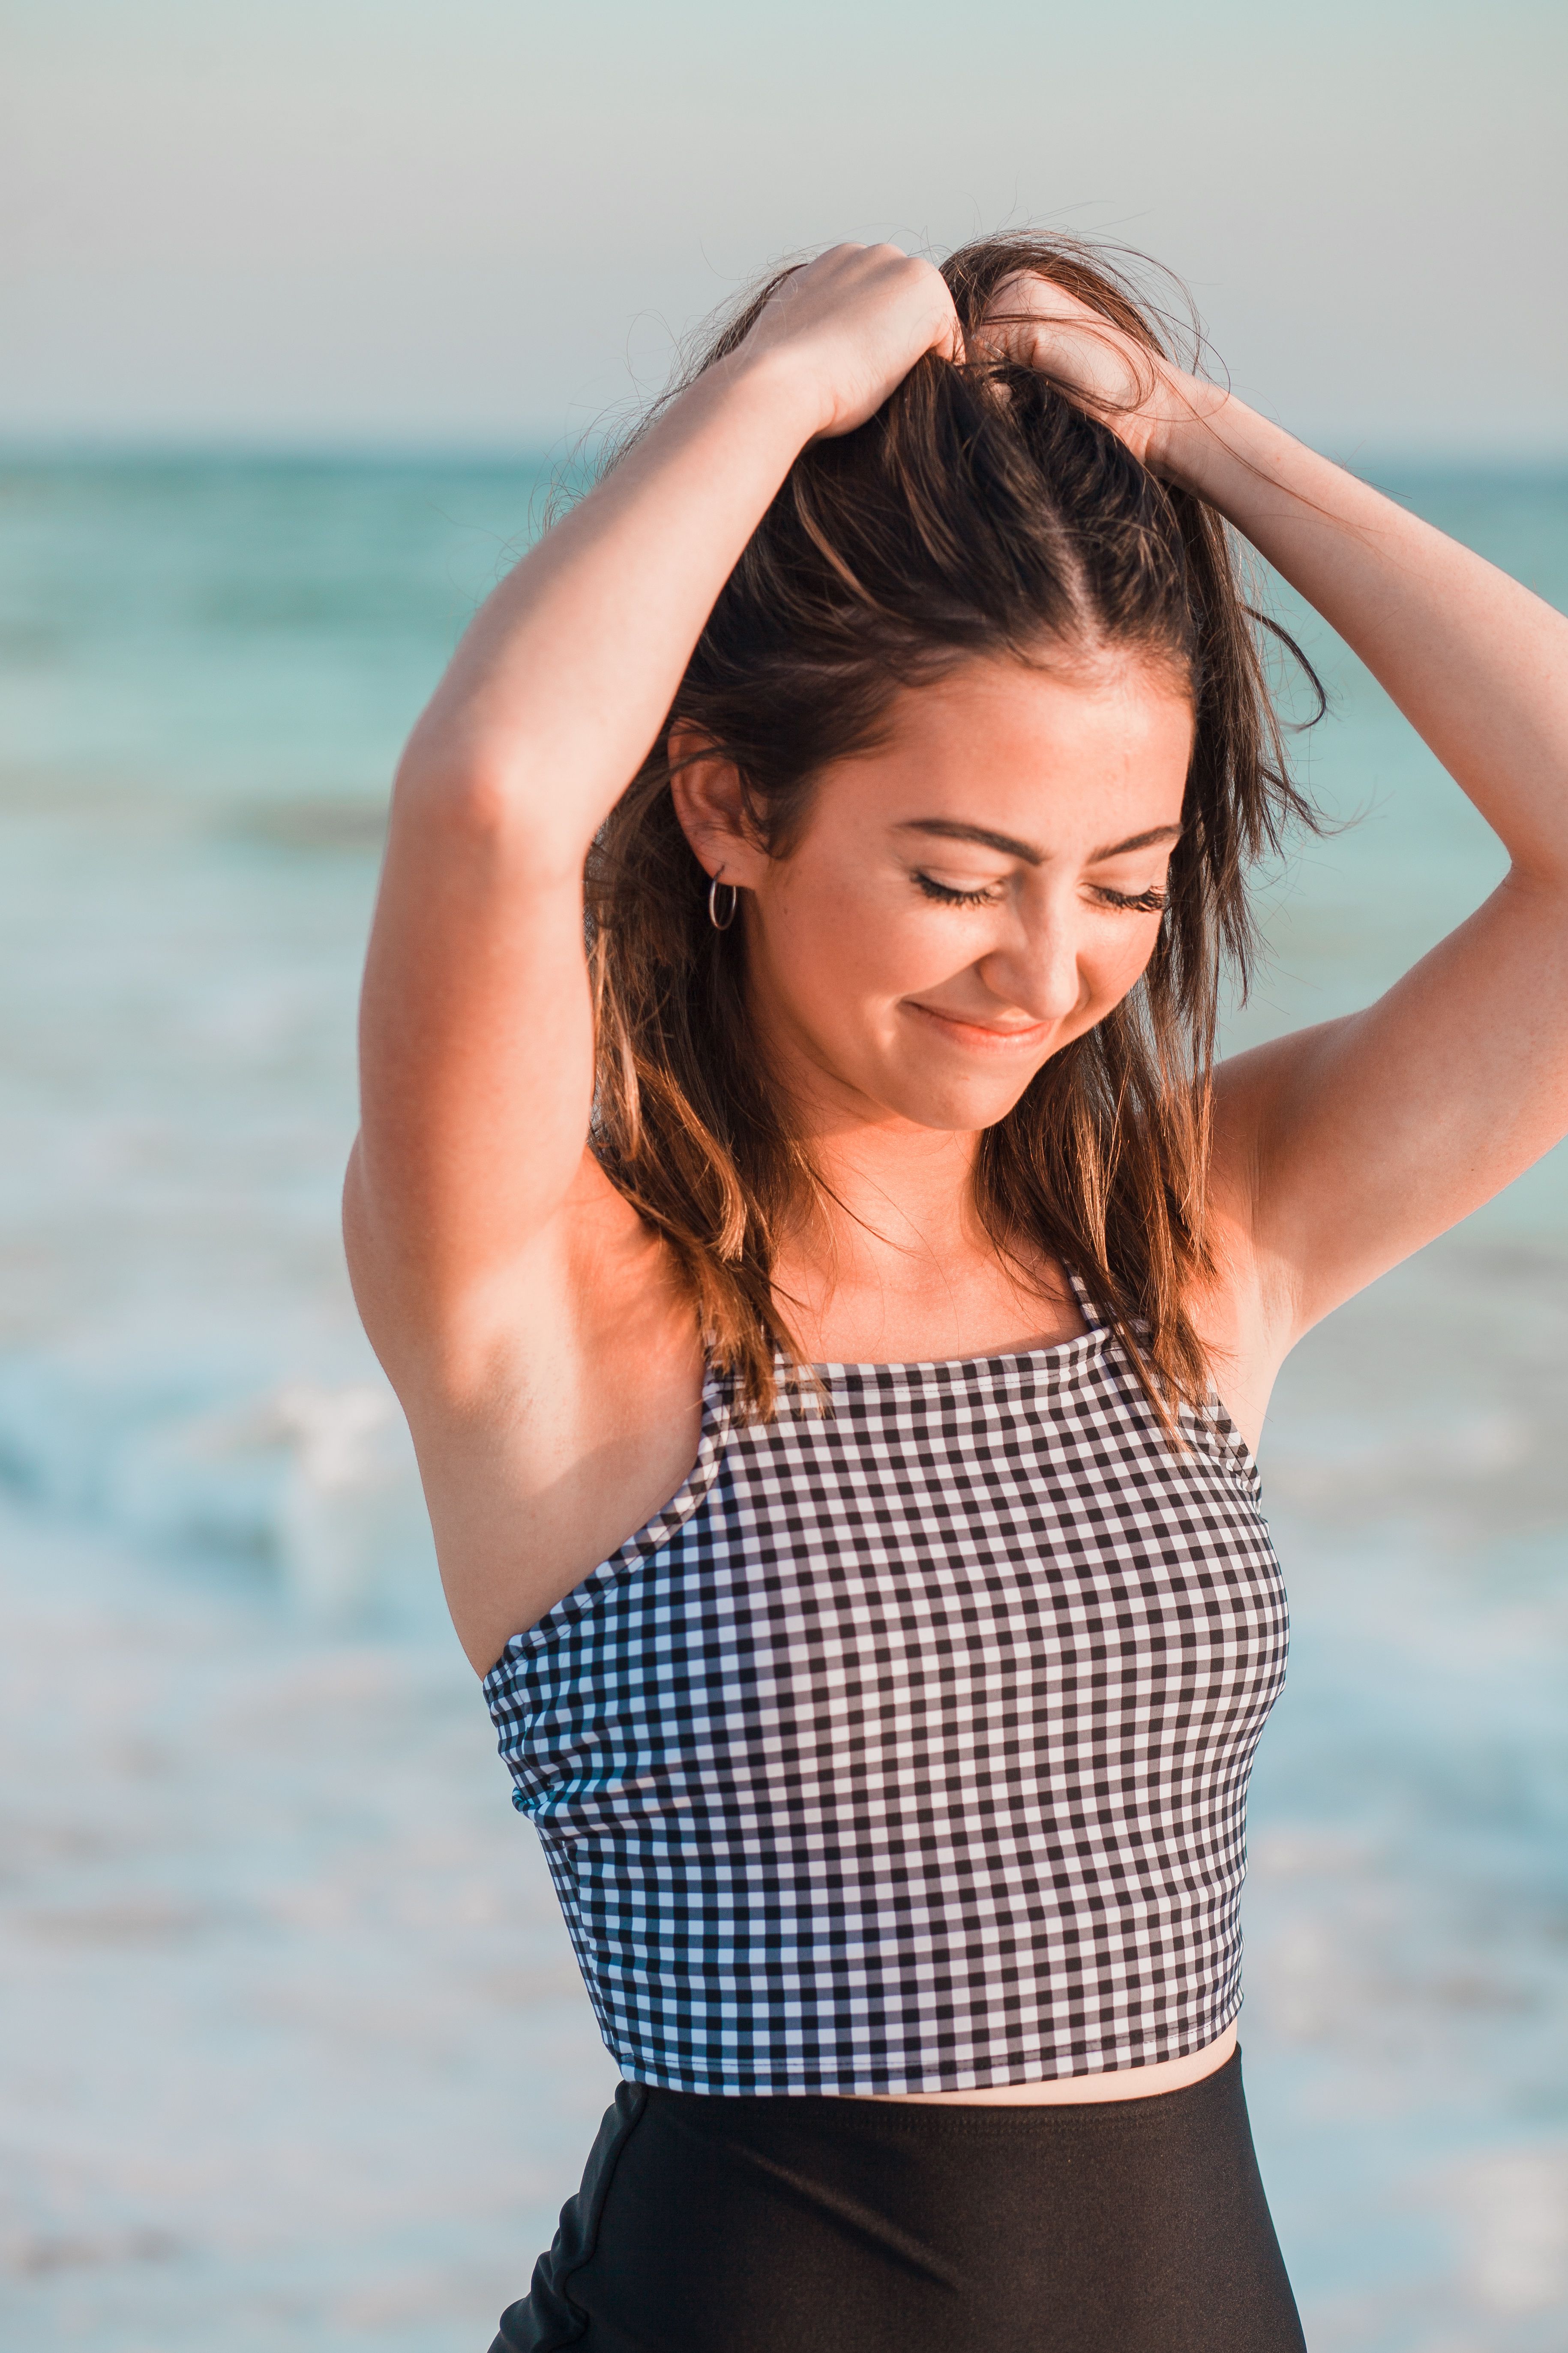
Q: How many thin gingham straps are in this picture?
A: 2